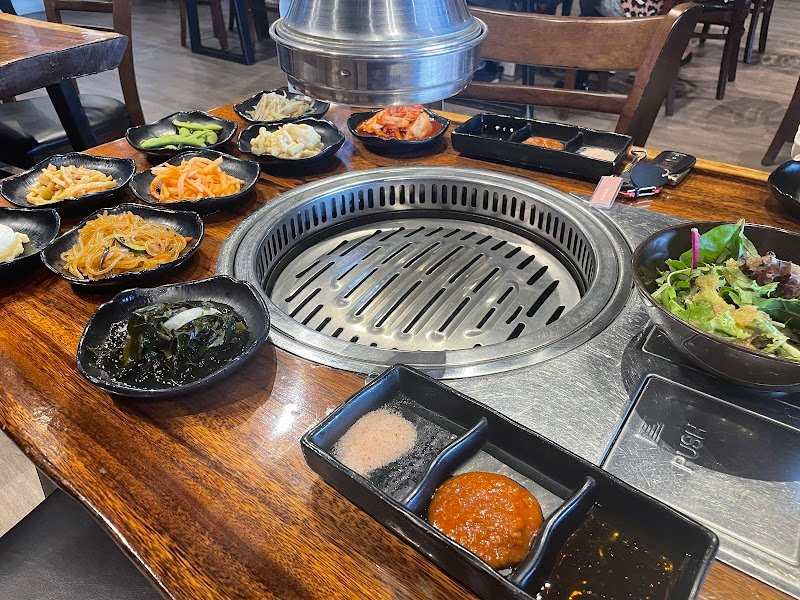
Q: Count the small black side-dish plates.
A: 9